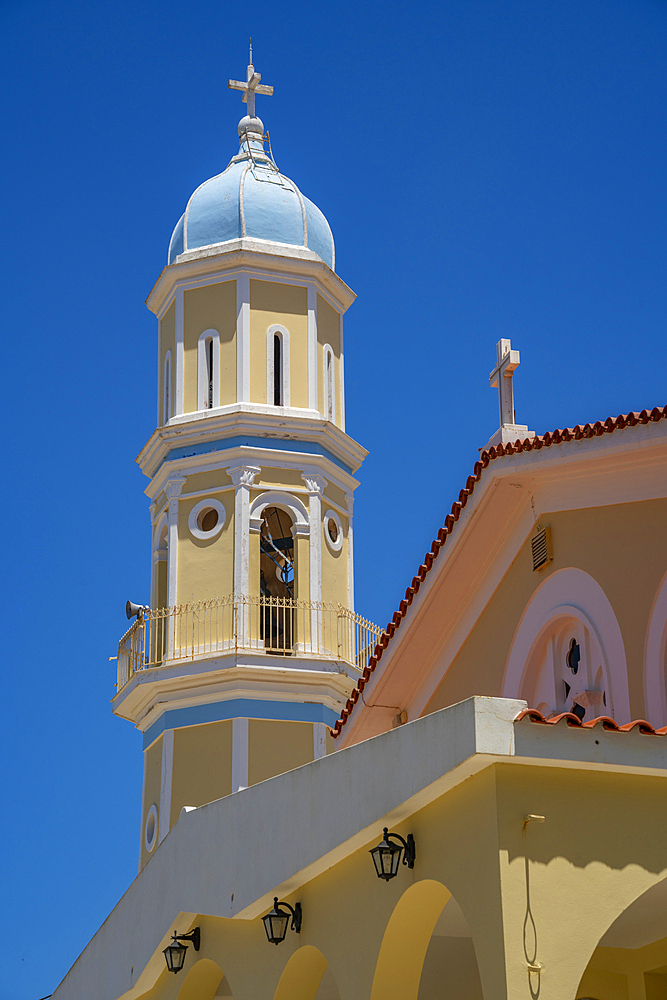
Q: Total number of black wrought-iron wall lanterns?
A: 3